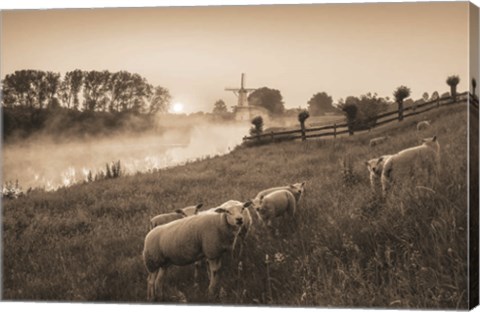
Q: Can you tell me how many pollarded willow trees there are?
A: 5